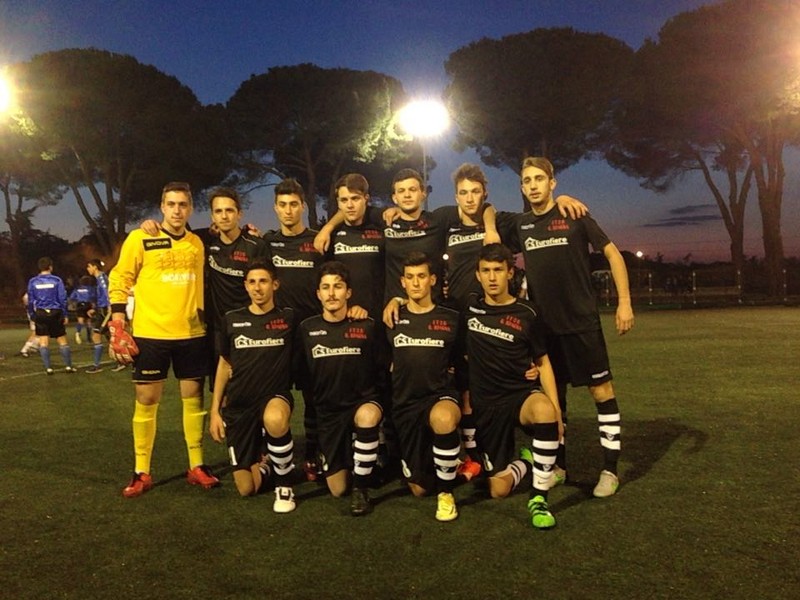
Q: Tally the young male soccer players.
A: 11